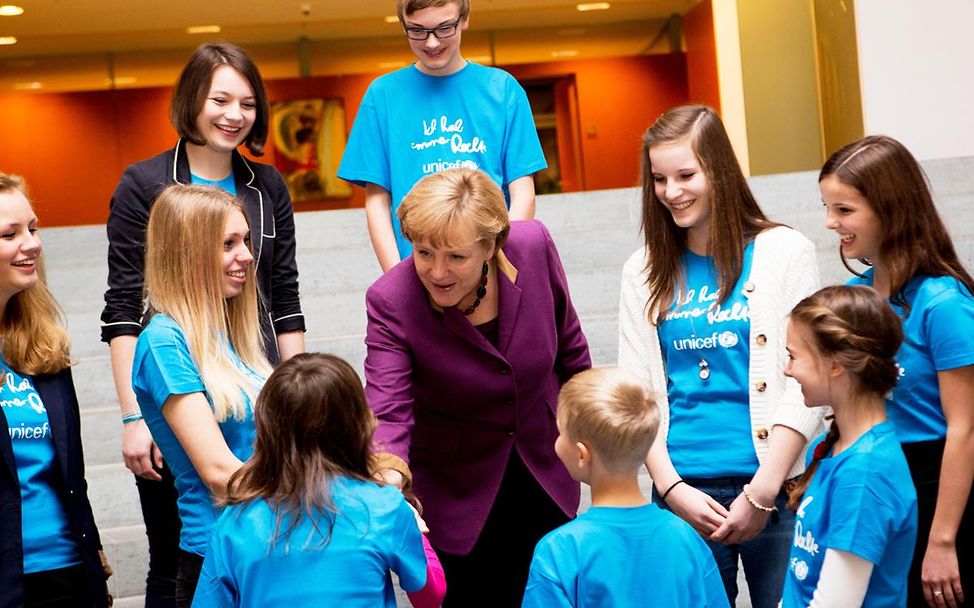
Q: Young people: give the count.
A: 9